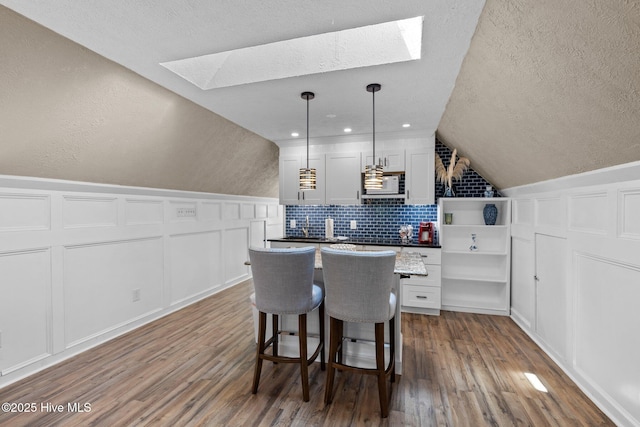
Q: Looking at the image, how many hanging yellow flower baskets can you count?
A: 0